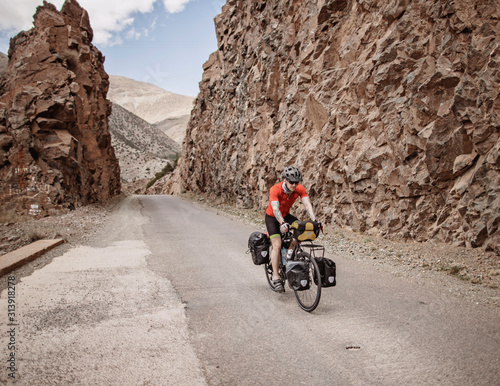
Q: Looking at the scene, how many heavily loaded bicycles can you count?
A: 1